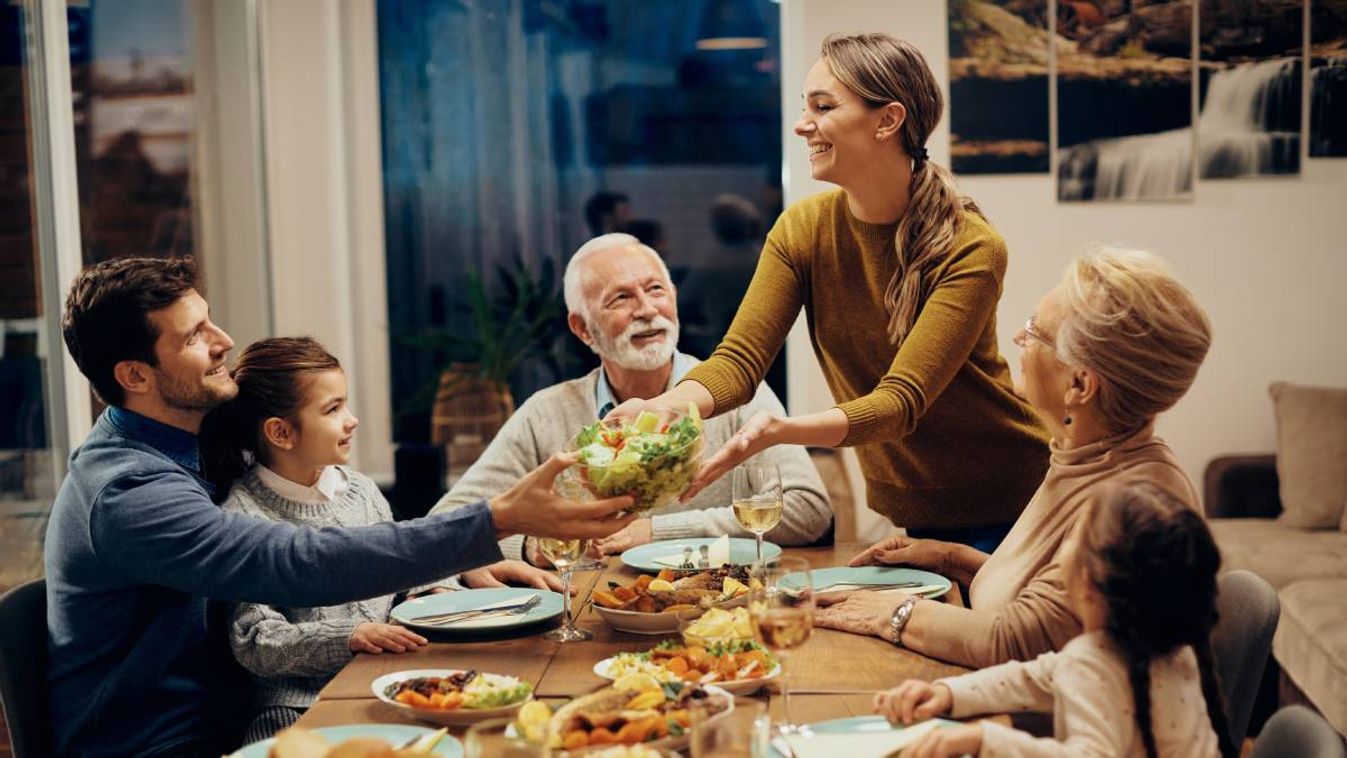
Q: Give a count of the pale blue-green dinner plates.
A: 5